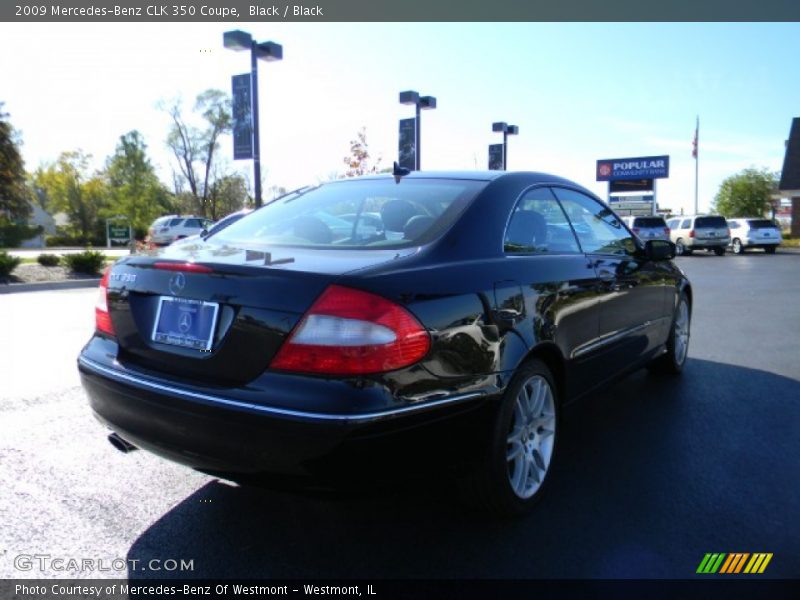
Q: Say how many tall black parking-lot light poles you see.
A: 3